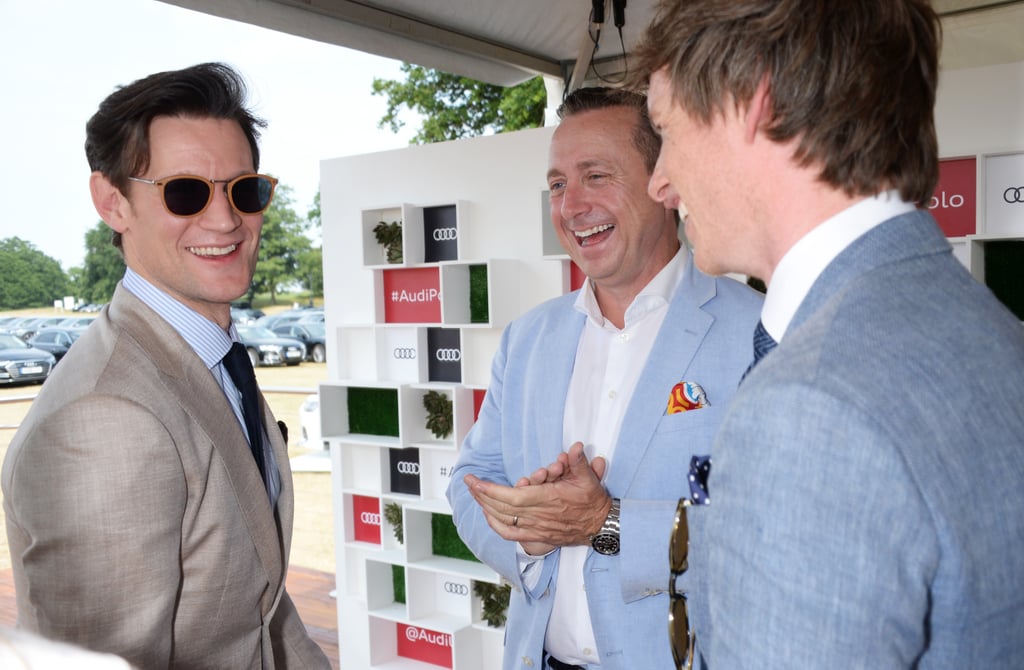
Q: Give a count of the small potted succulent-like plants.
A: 4